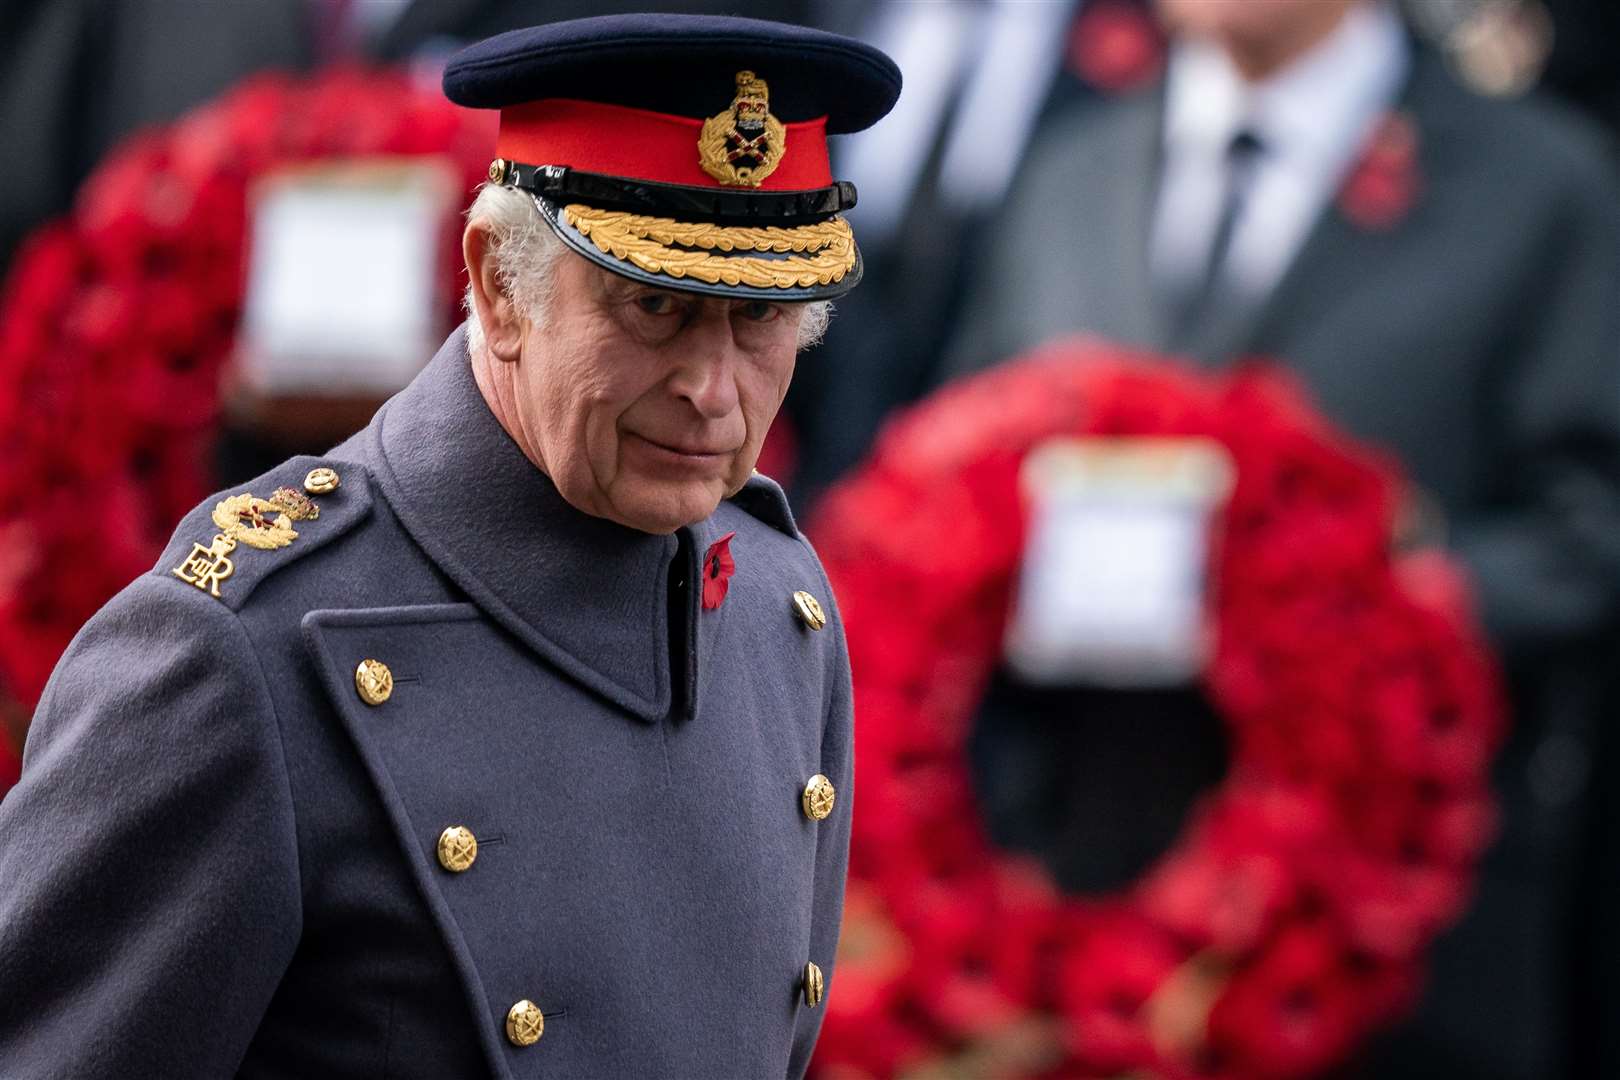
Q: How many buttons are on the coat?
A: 7